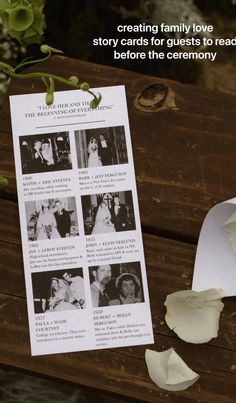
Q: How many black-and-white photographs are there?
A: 6